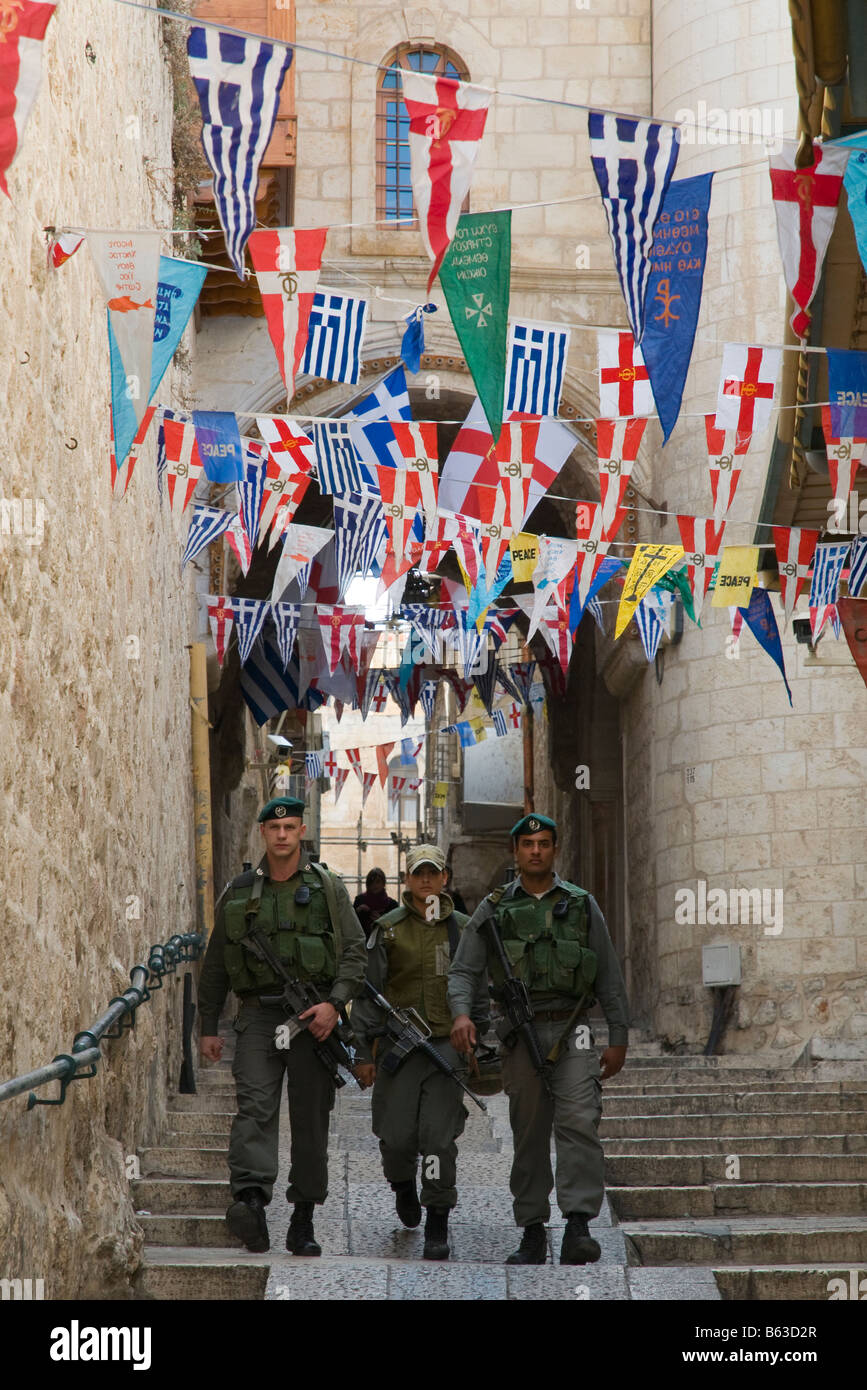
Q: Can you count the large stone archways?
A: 1